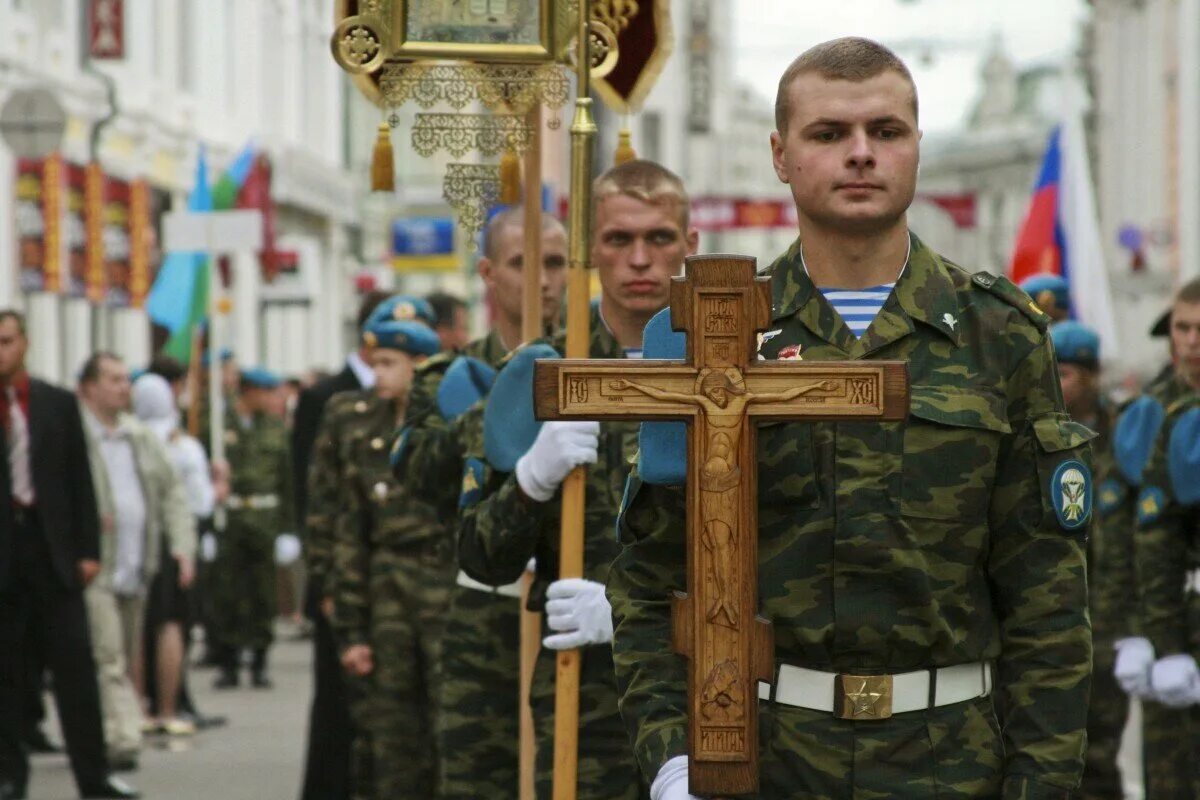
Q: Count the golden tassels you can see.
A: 3